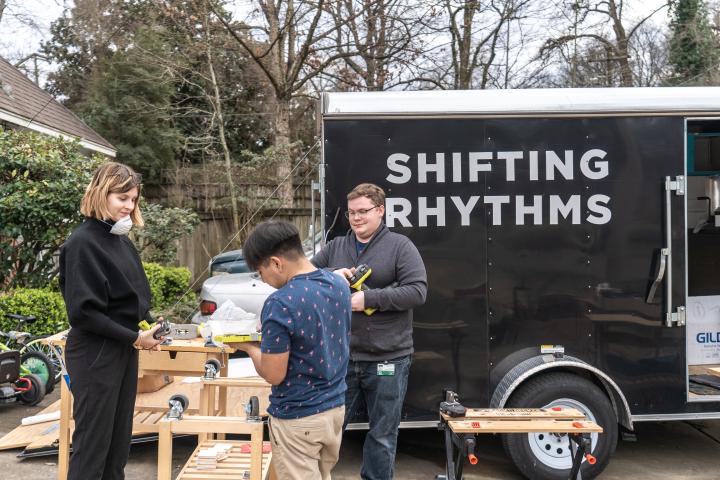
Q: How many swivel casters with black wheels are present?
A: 3